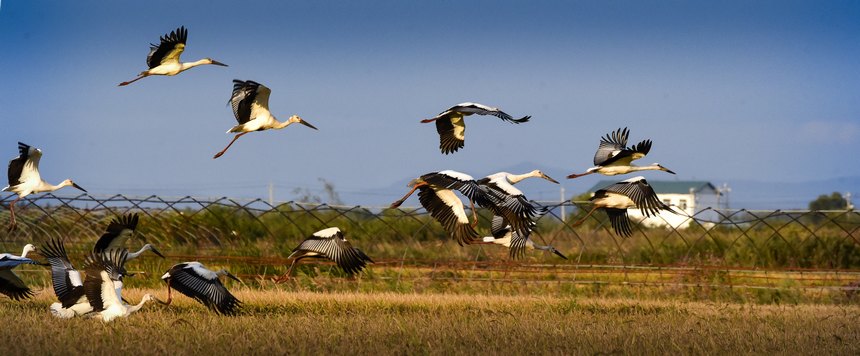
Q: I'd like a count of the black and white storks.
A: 15